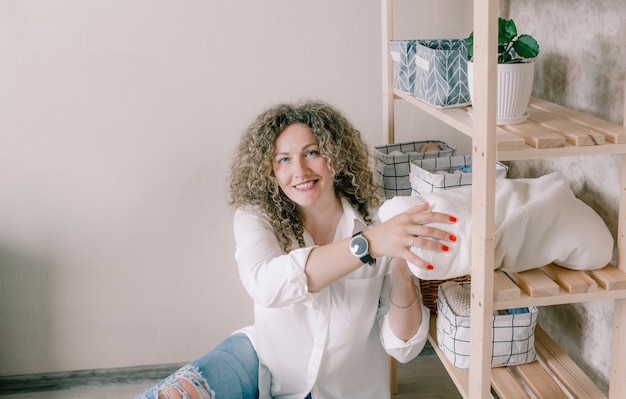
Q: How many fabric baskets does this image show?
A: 5